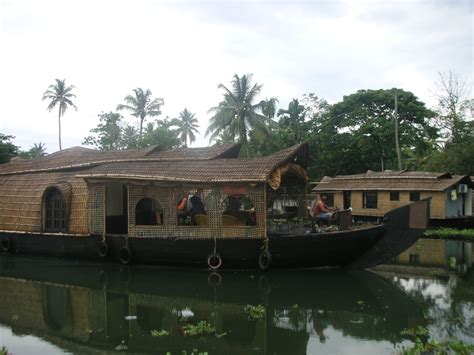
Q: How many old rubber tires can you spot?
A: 5